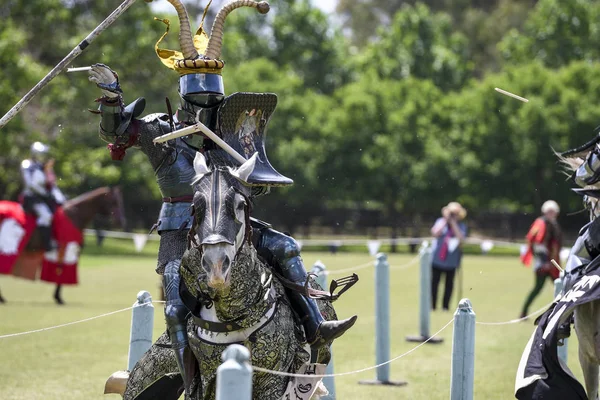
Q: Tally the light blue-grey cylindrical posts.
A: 7